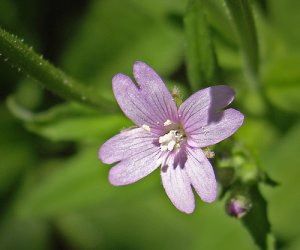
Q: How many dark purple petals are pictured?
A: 0